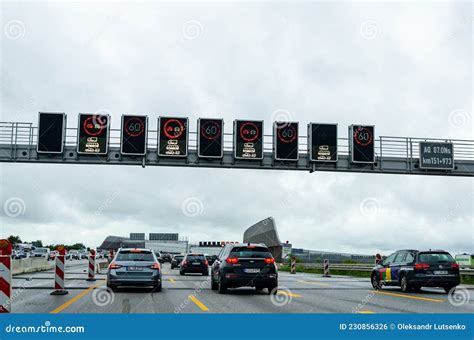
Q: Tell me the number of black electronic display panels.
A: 9